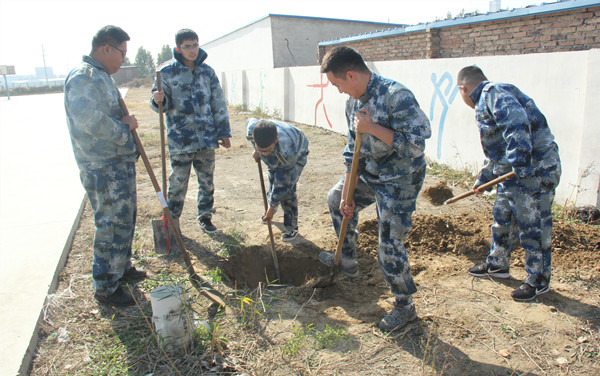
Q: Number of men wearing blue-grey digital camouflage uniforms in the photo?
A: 5